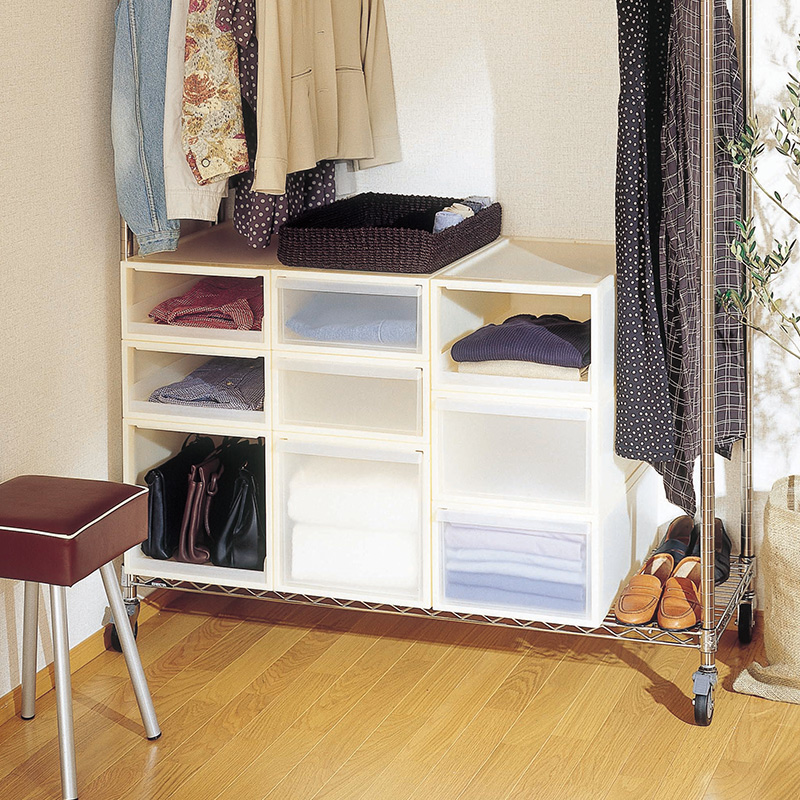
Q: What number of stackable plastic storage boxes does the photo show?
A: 9